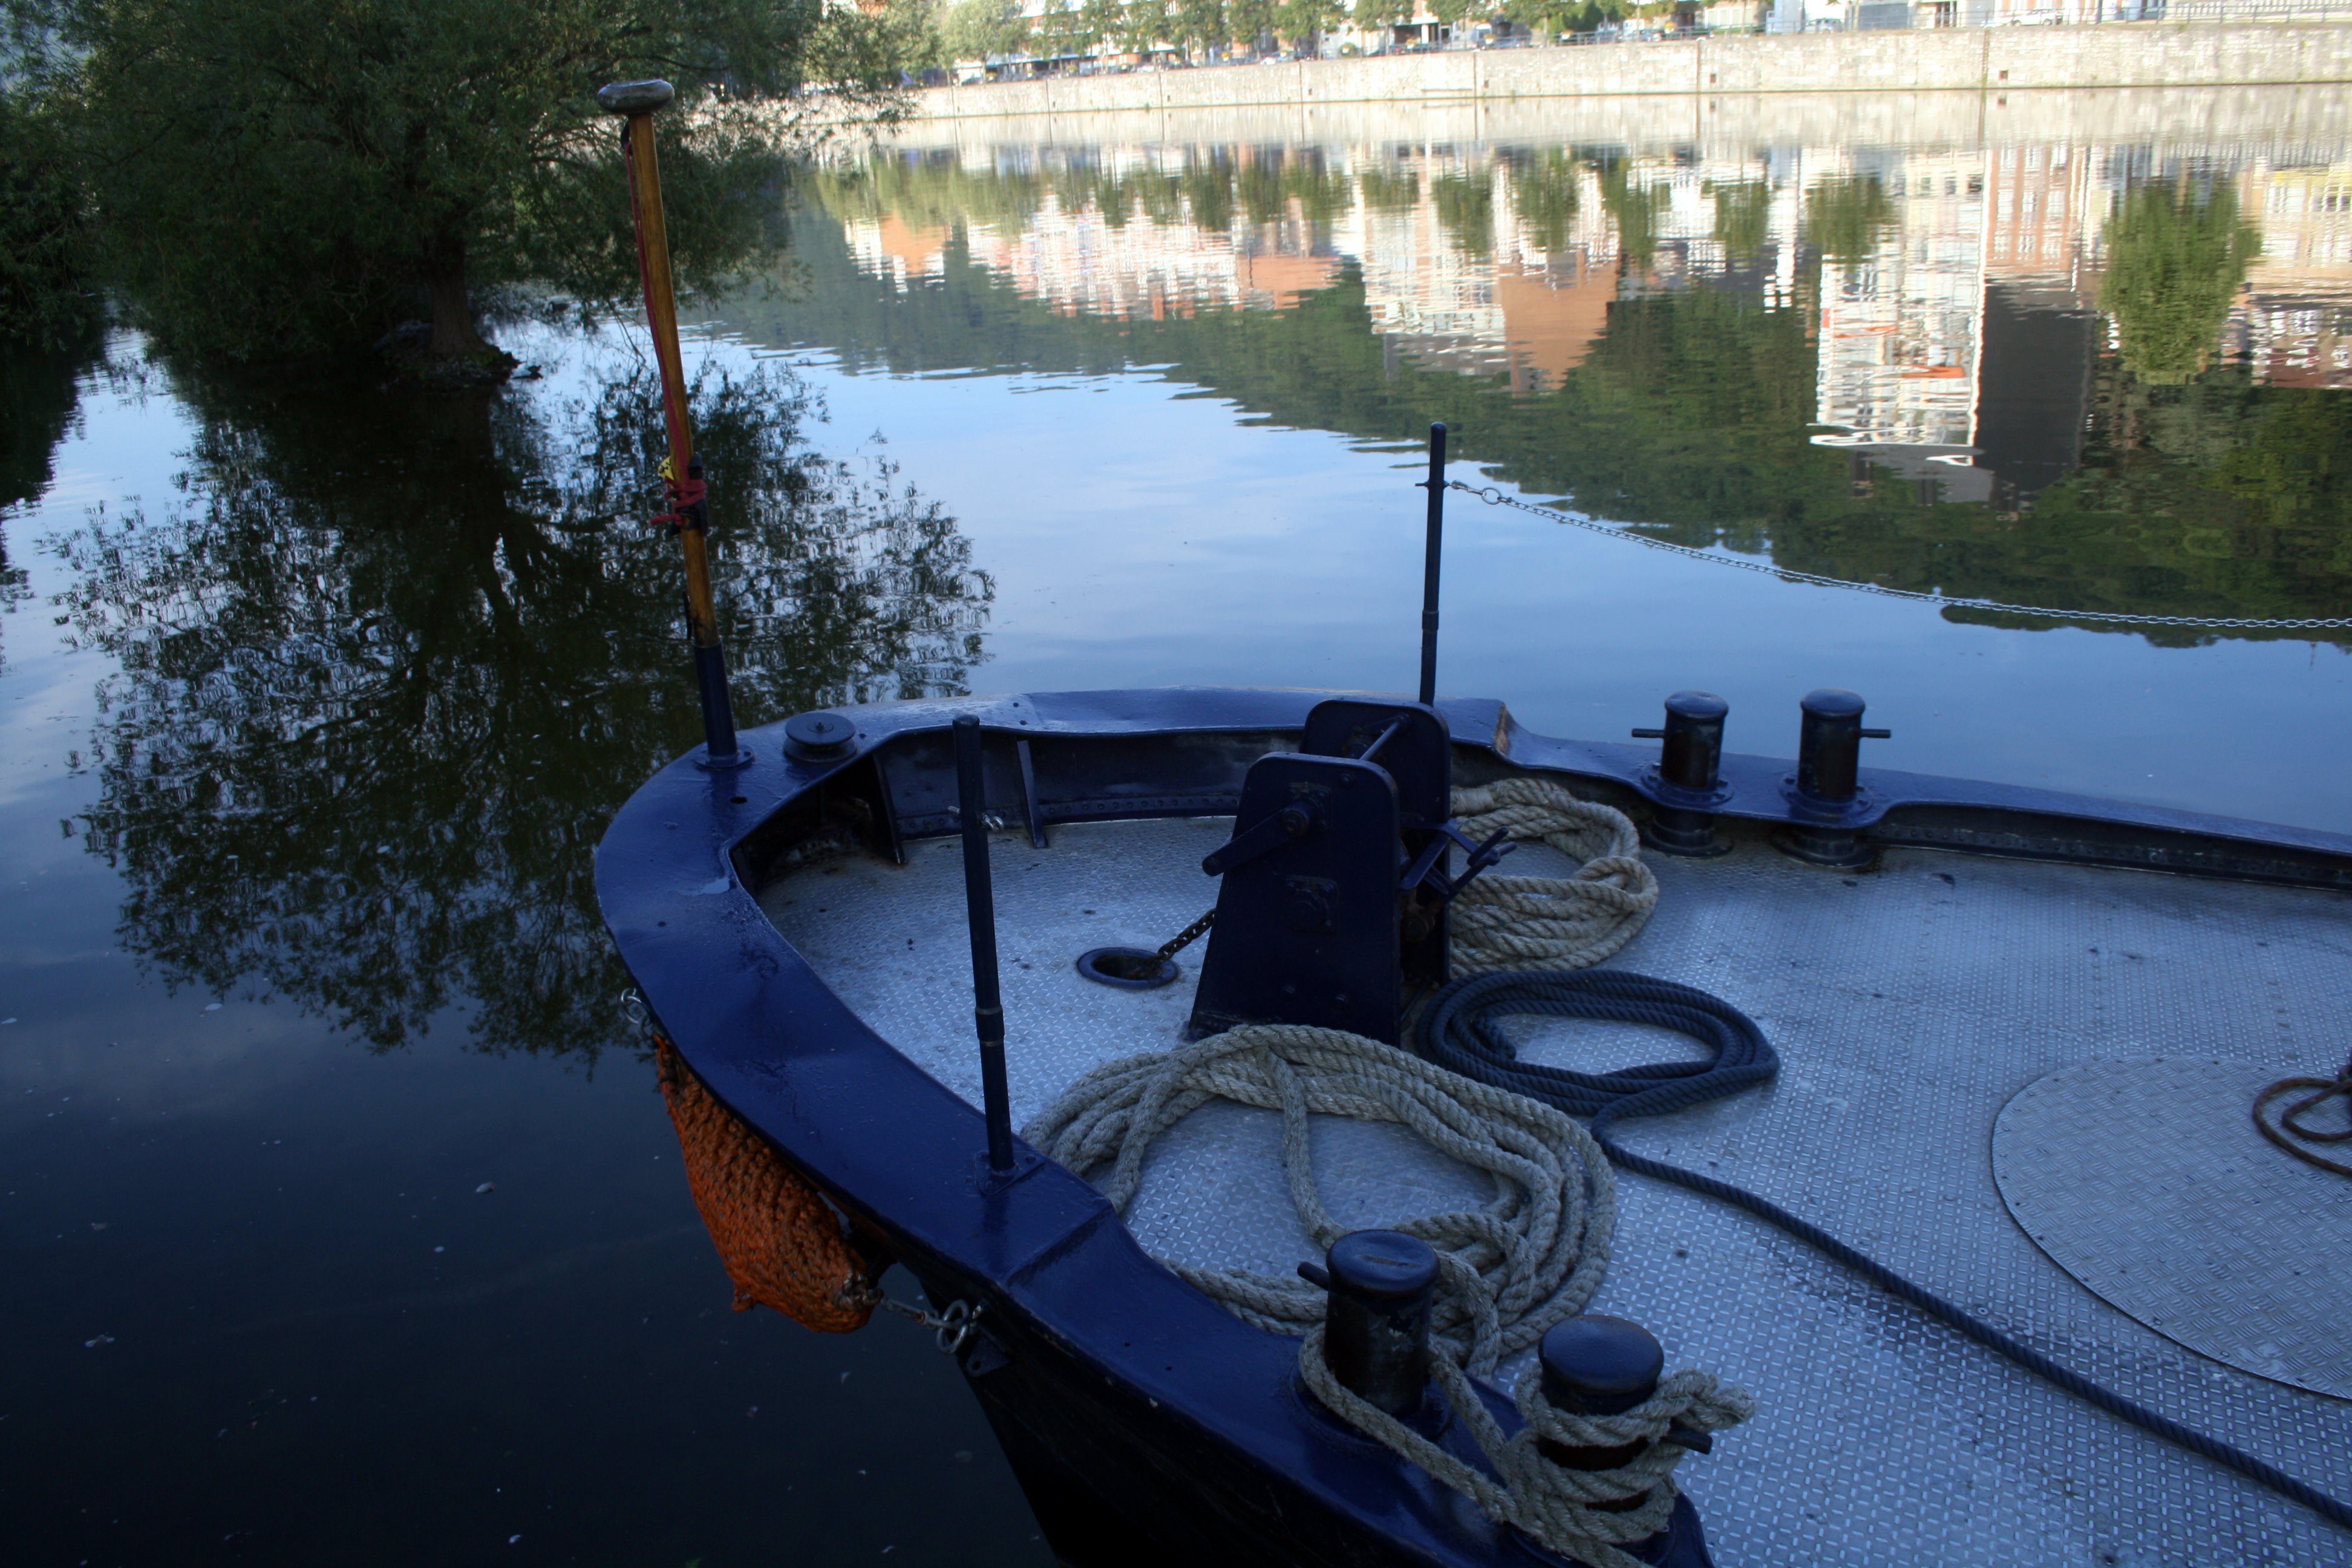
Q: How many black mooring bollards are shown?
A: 4